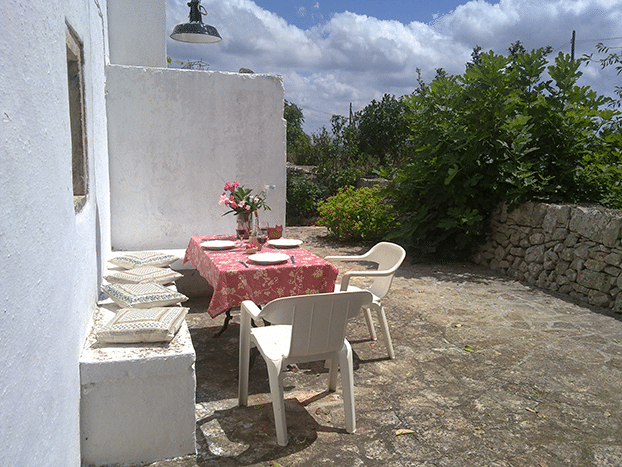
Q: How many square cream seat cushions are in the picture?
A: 4